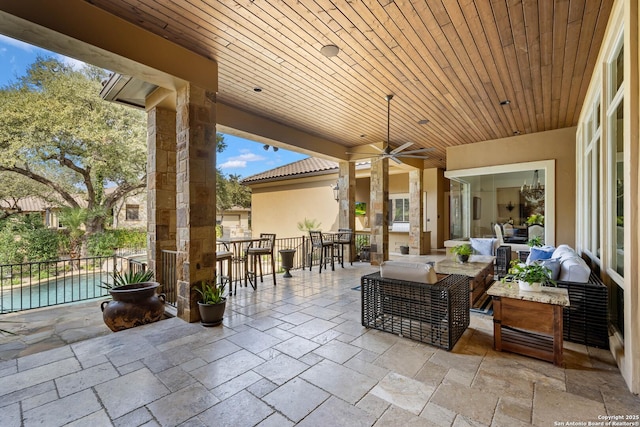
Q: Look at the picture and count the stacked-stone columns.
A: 5